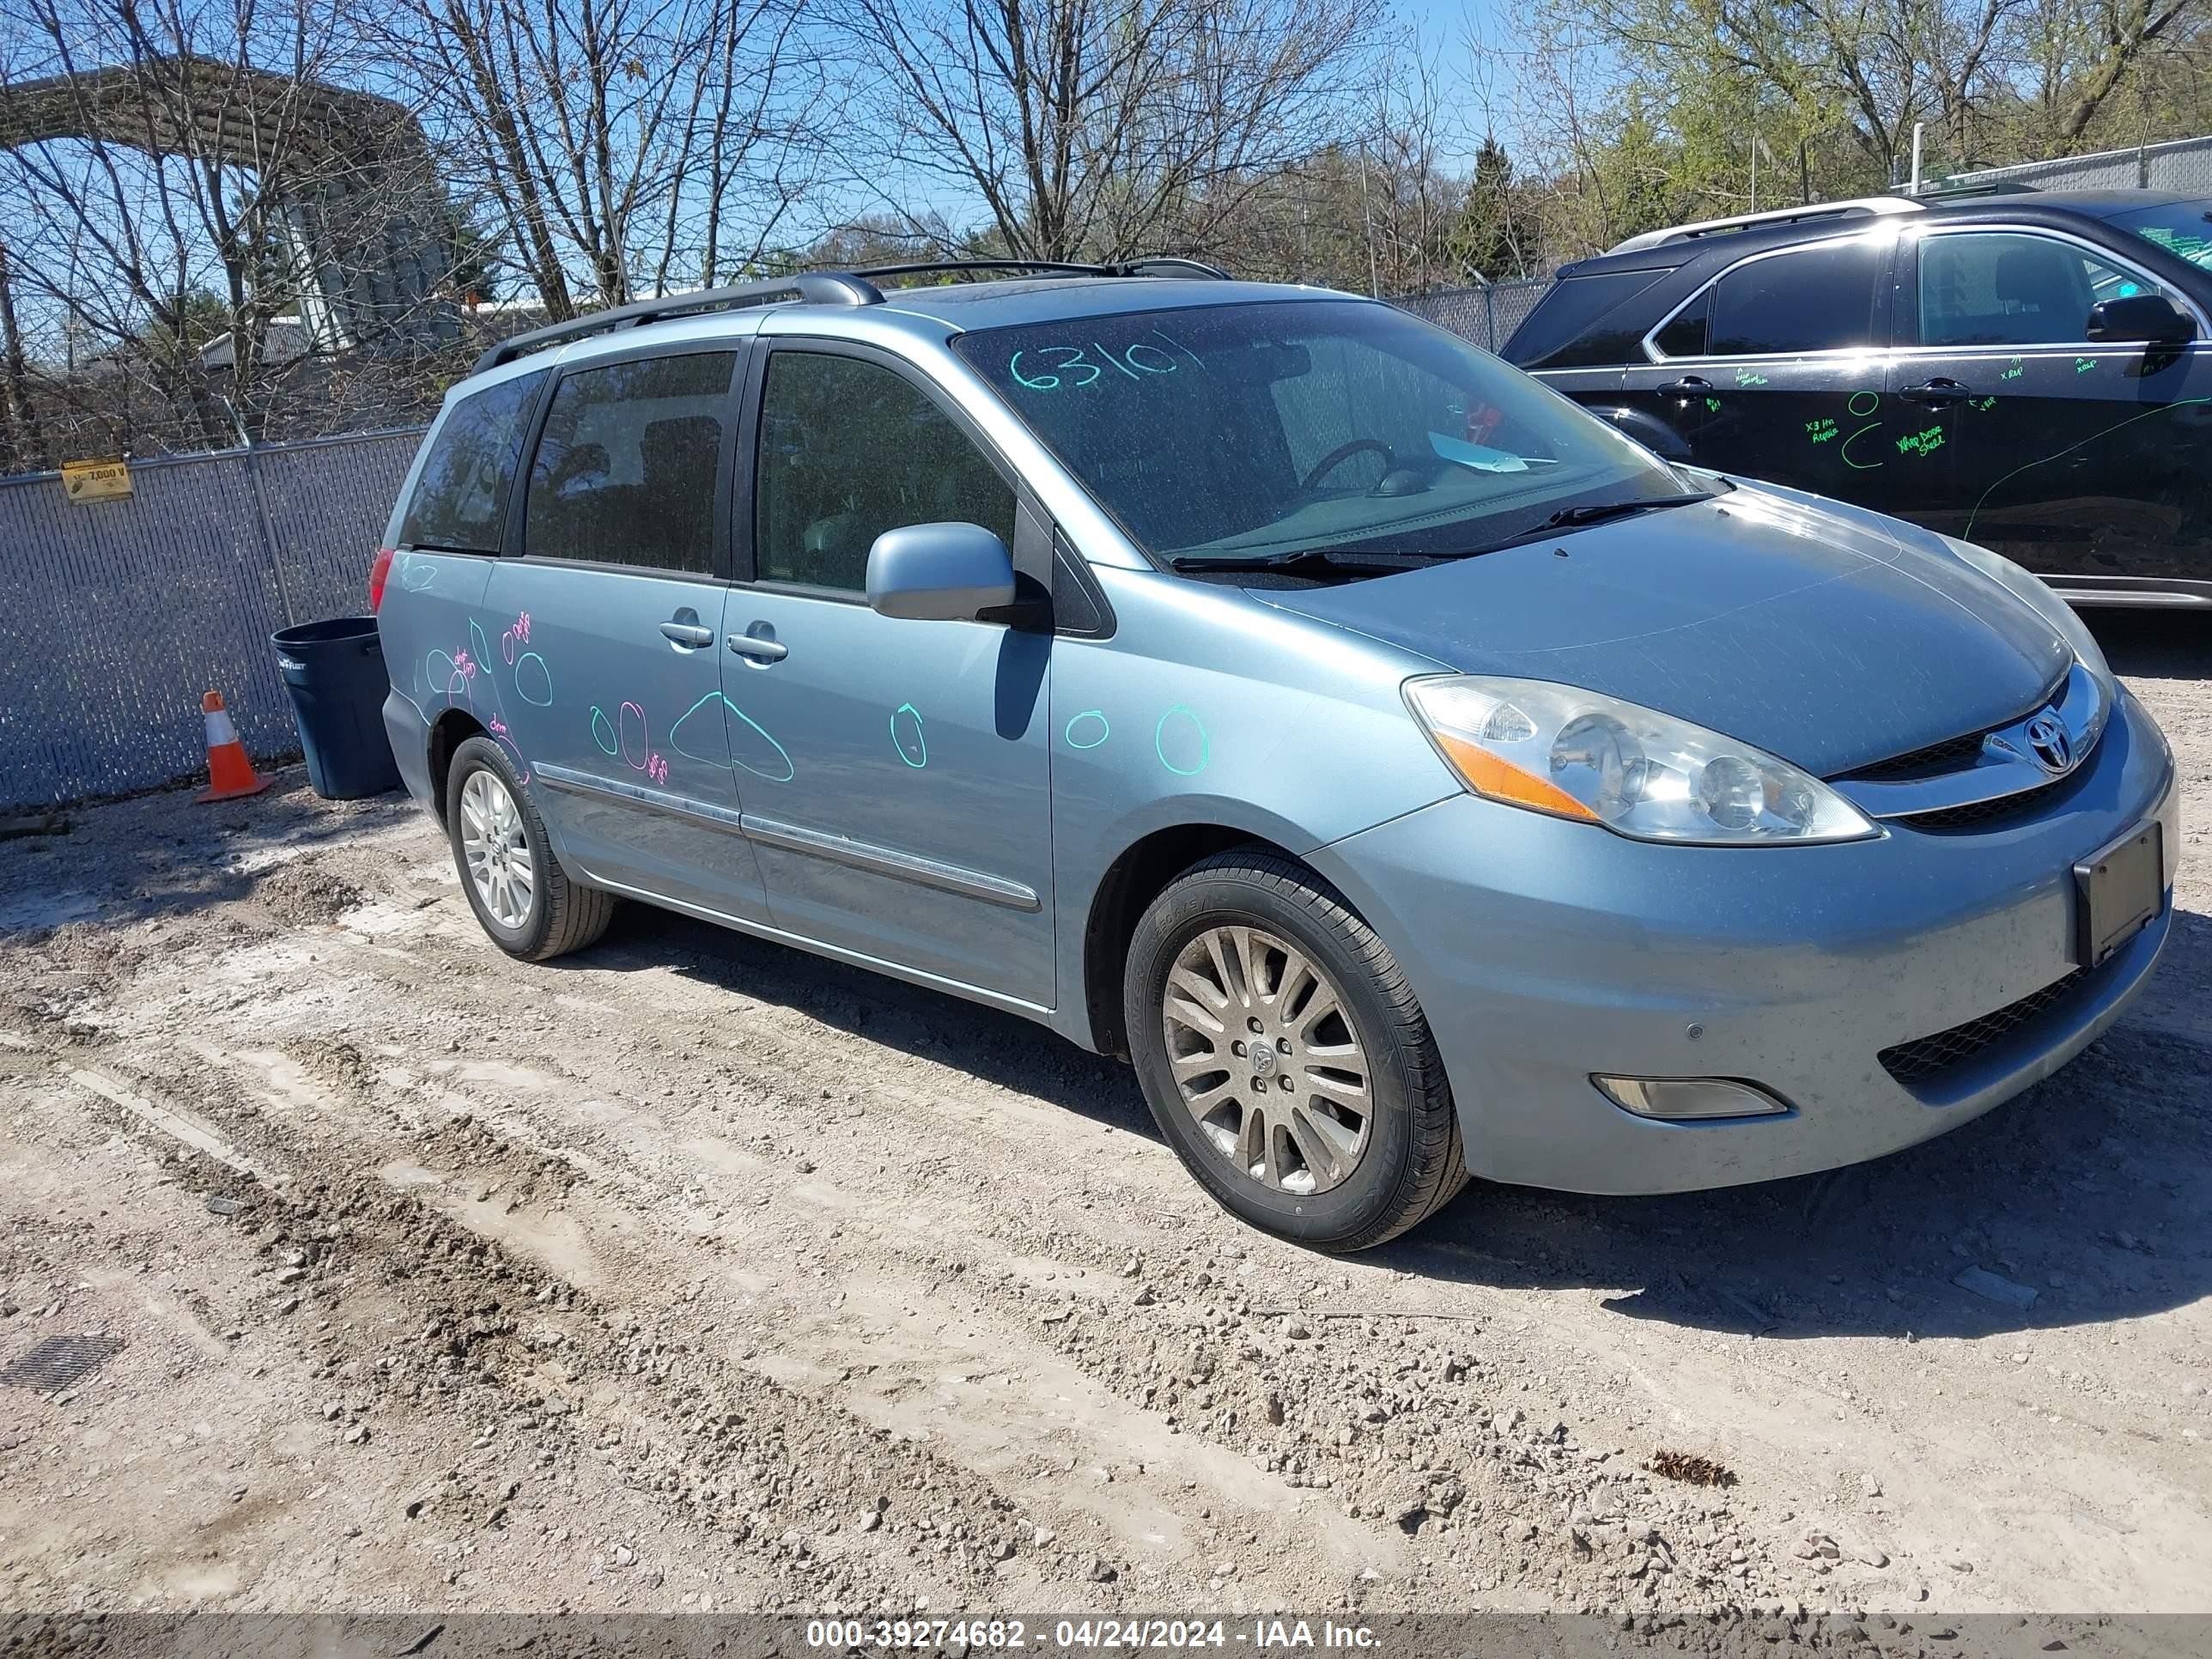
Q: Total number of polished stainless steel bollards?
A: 0